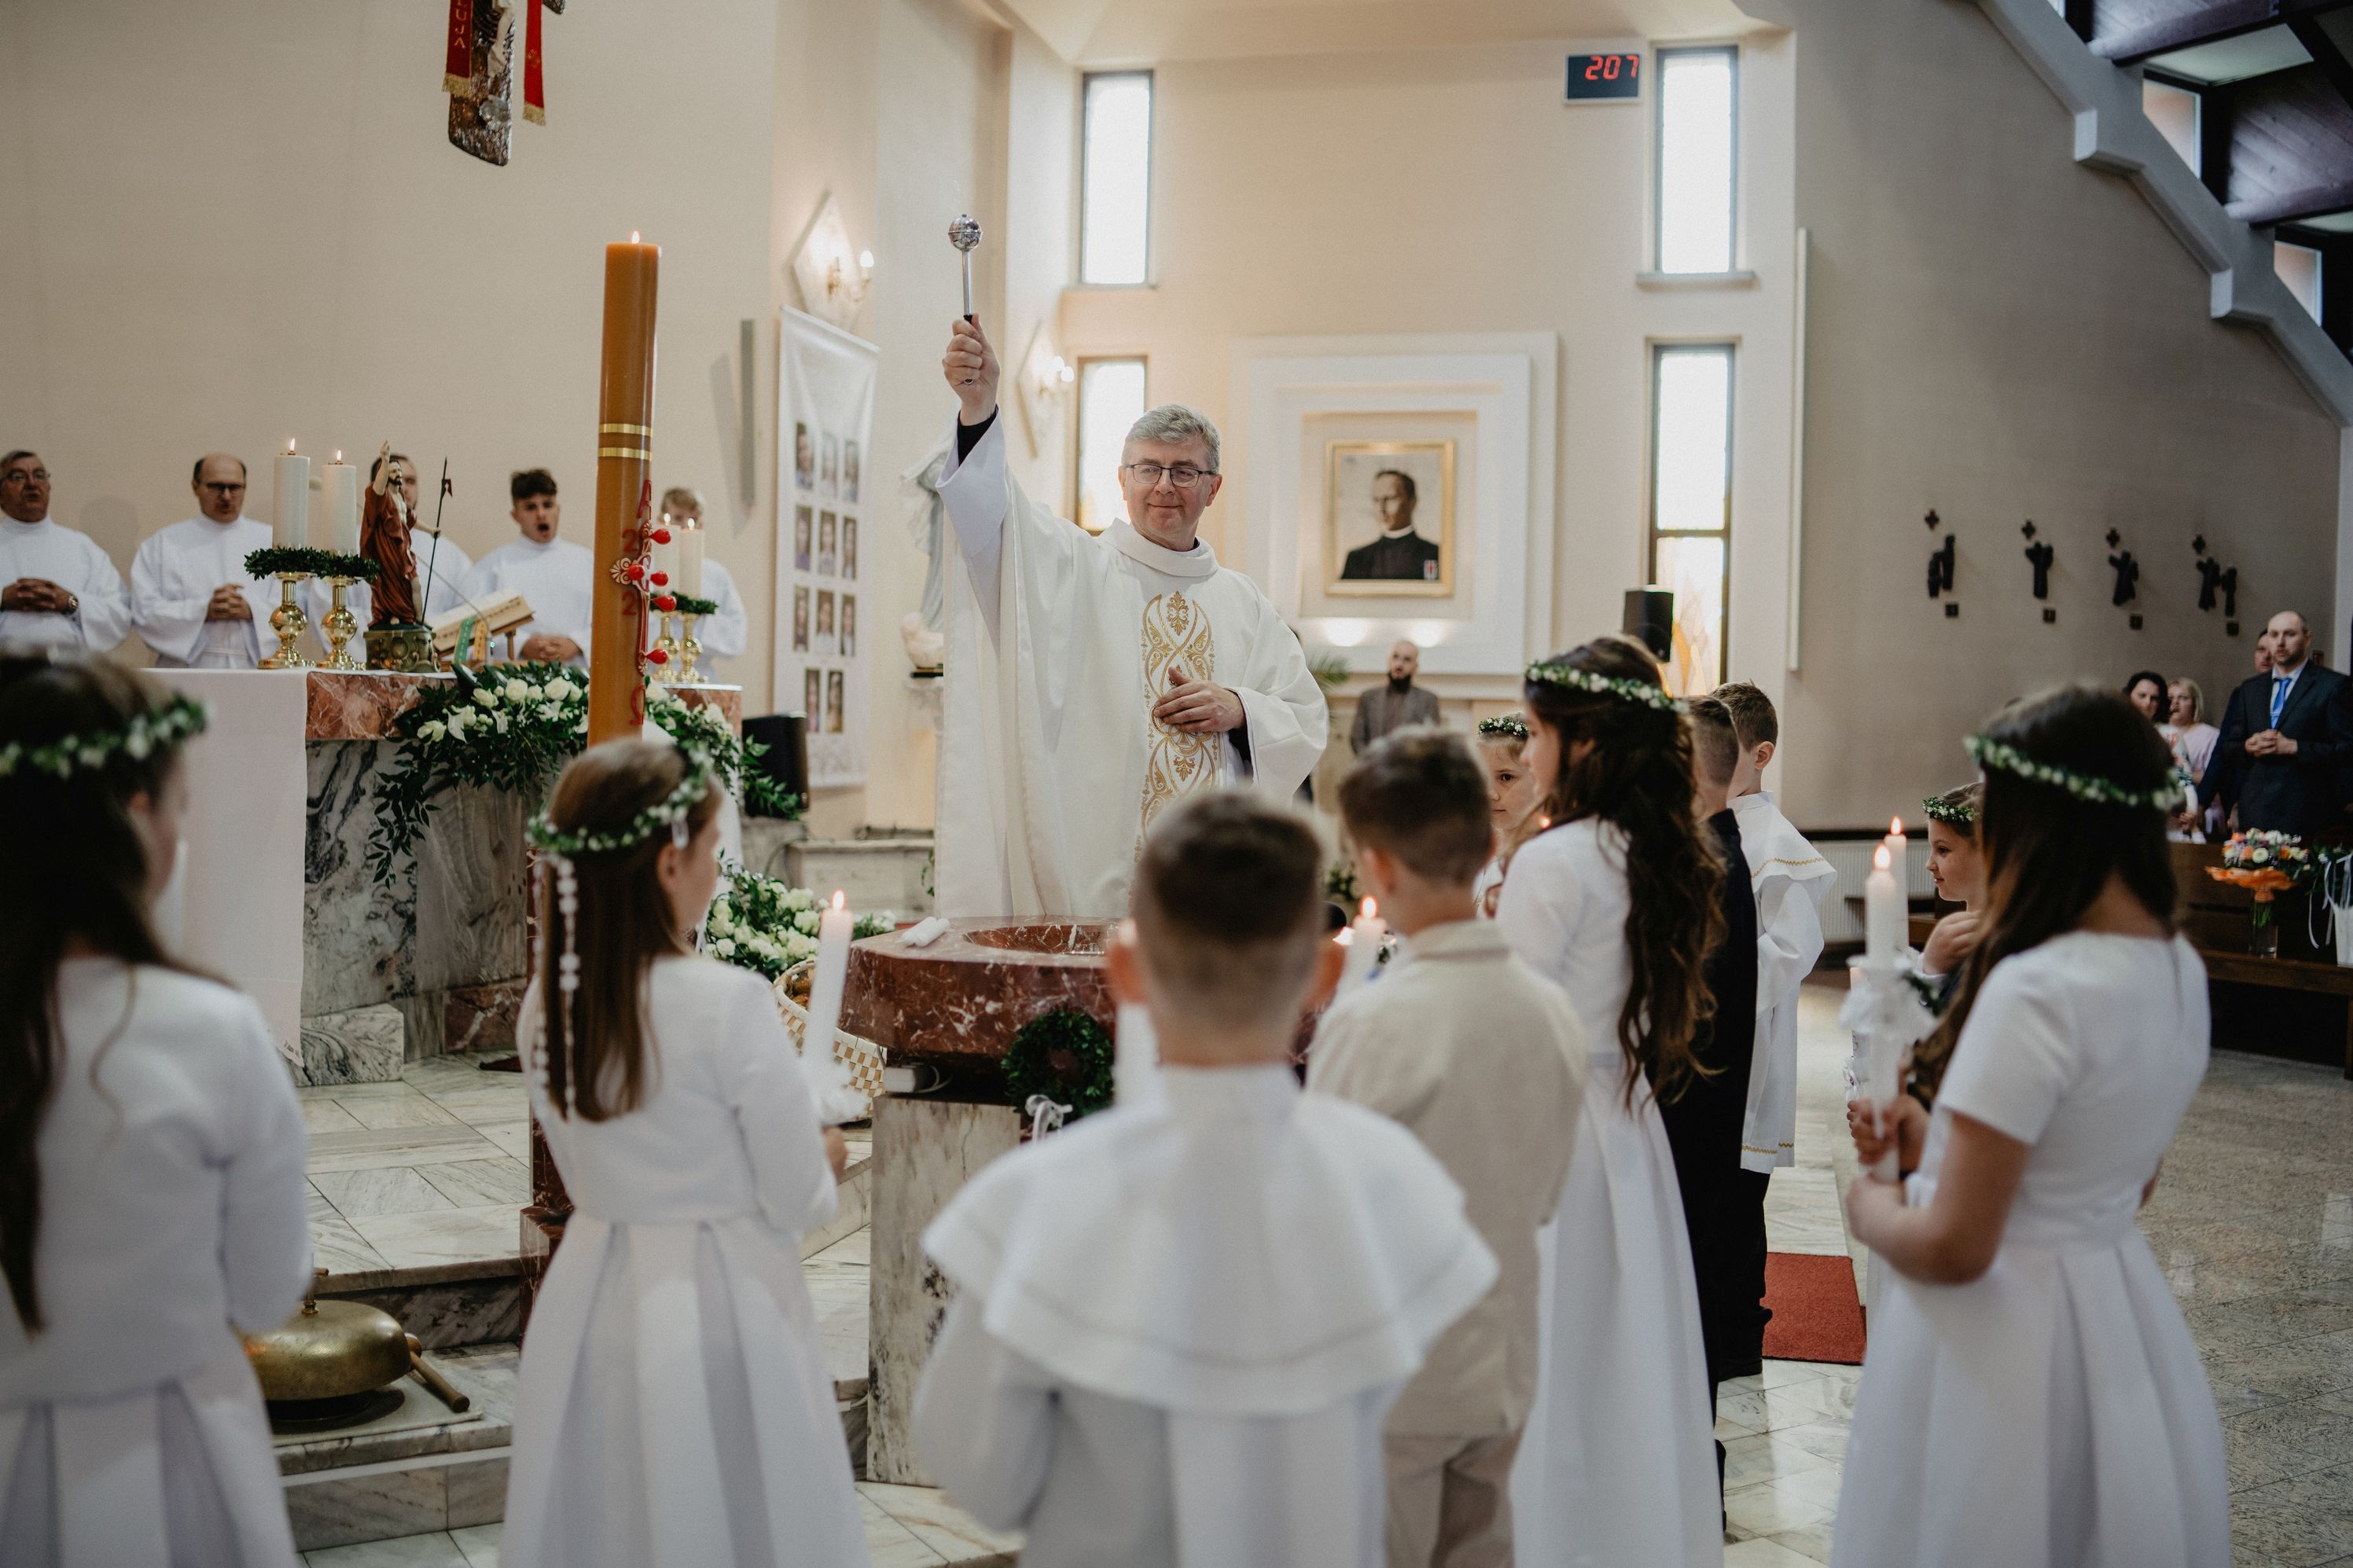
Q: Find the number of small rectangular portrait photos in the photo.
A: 11